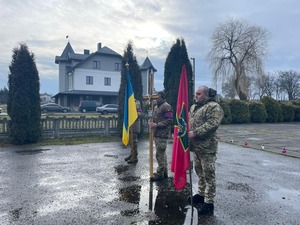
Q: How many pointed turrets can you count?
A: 2